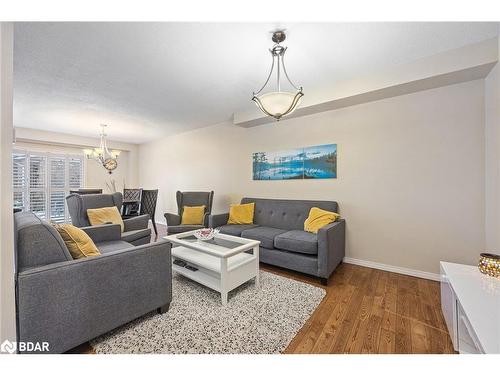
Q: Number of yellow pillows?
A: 5